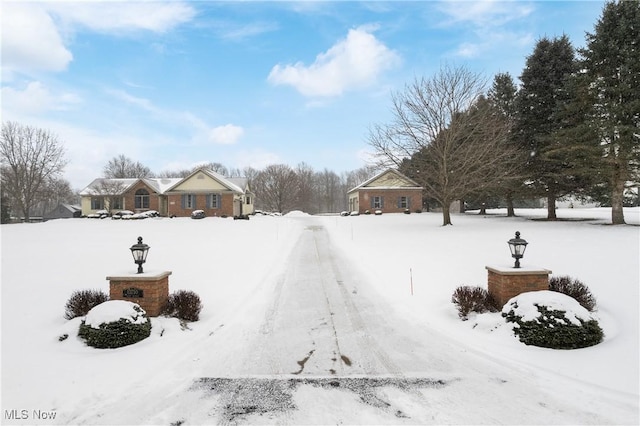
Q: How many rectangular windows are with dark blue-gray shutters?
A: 4